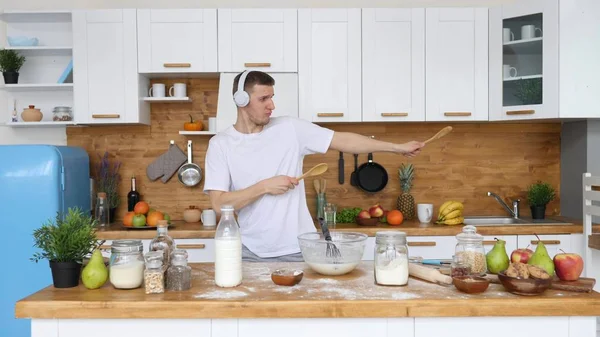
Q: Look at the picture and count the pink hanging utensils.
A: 0